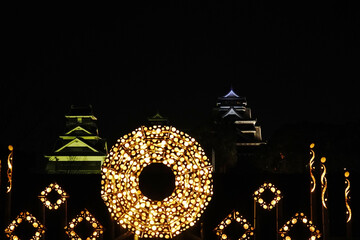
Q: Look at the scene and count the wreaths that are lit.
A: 7